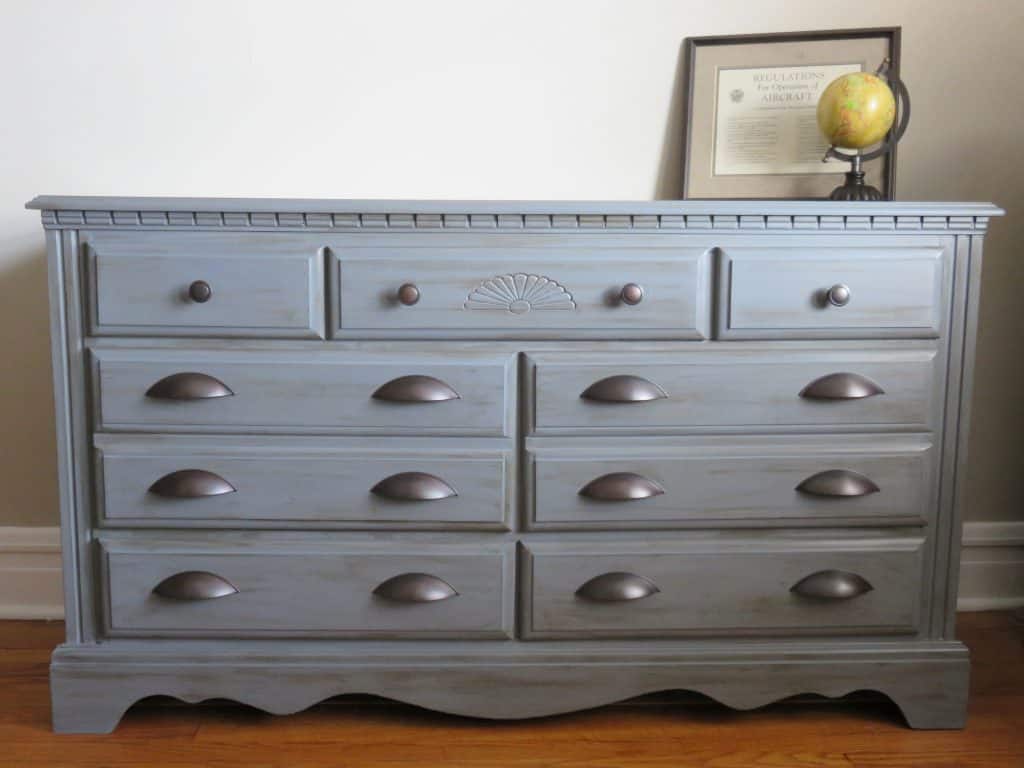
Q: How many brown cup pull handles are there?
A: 12